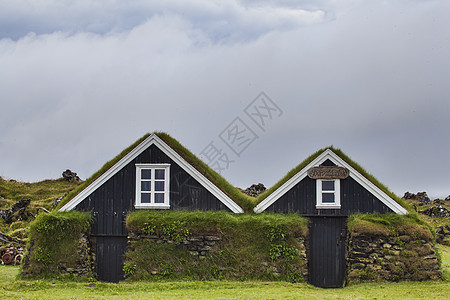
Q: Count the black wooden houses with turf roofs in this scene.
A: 2